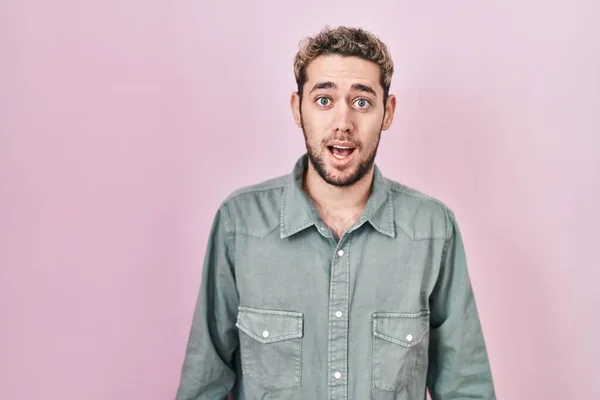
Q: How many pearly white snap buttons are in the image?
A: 5